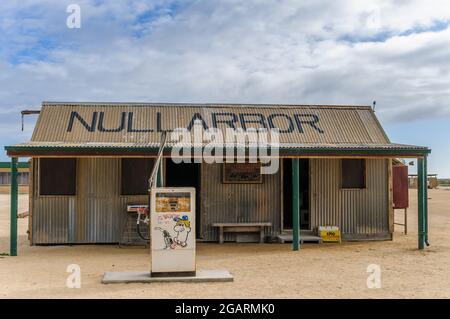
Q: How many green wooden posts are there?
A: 4